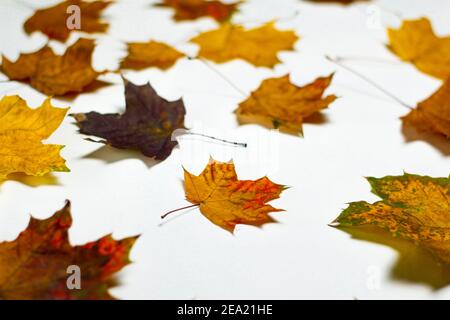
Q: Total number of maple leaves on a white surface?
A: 14